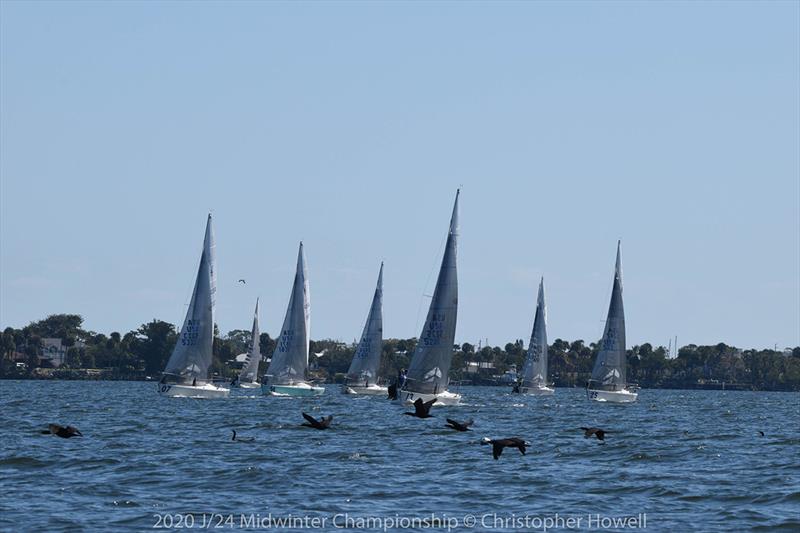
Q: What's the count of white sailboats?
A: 6